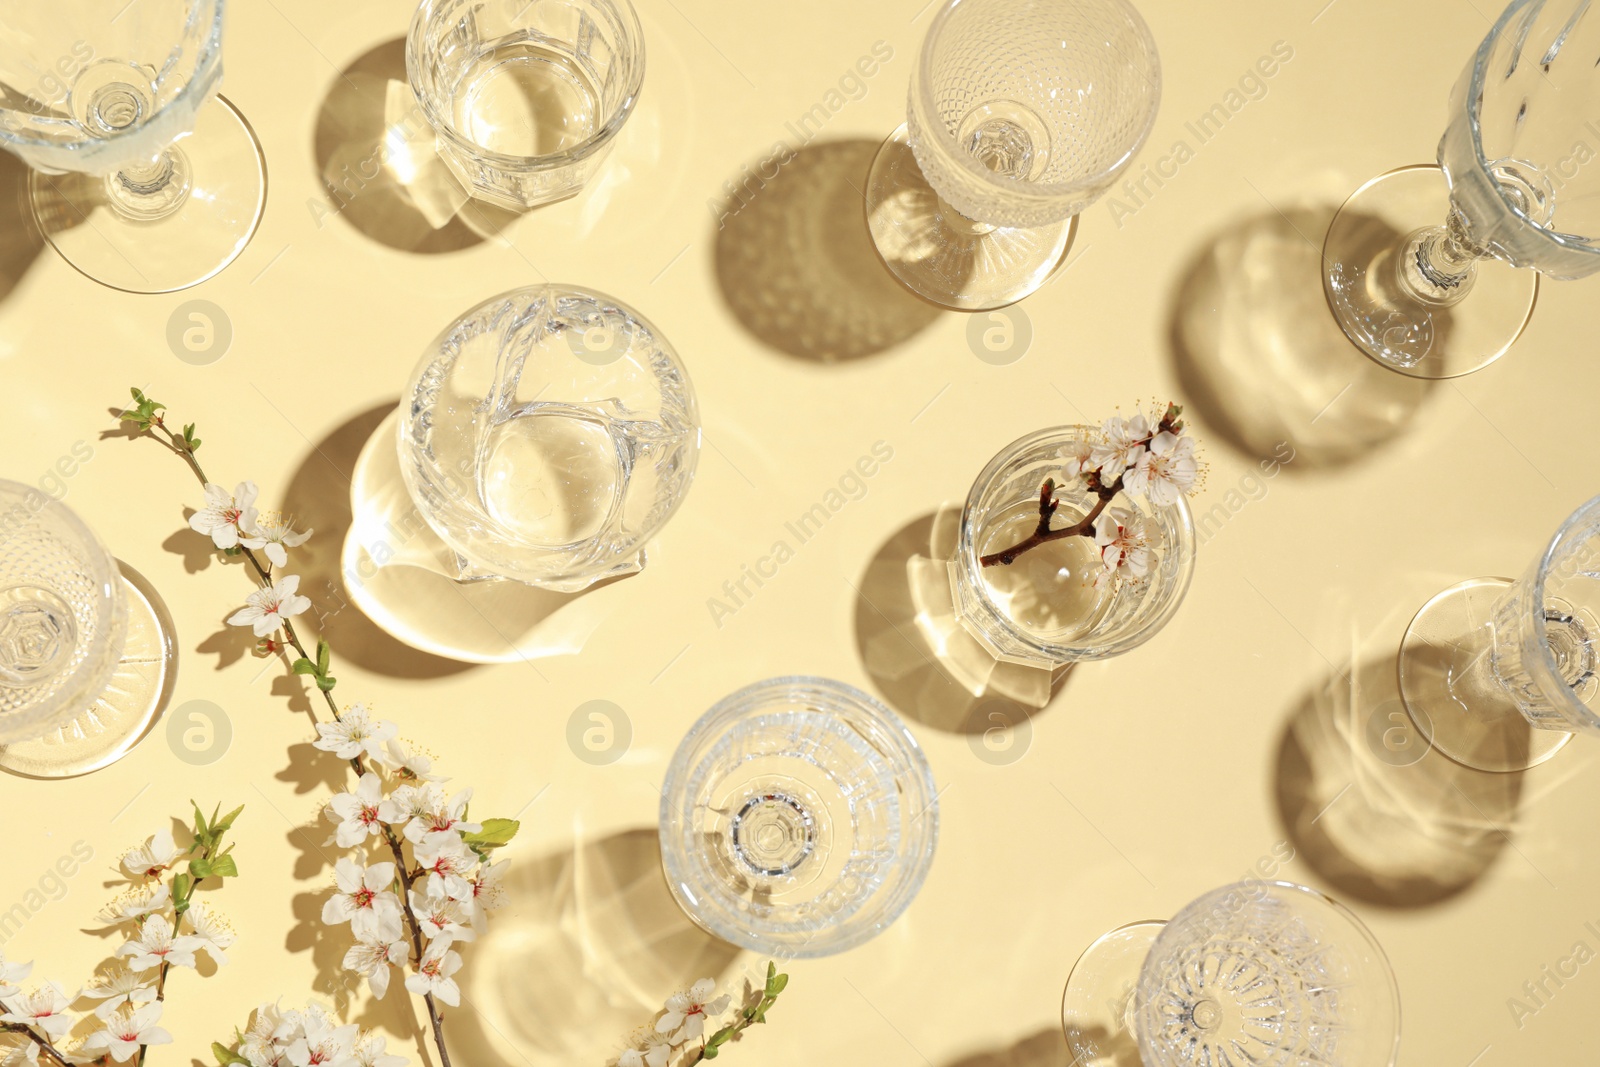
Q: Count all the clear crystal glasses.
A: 10